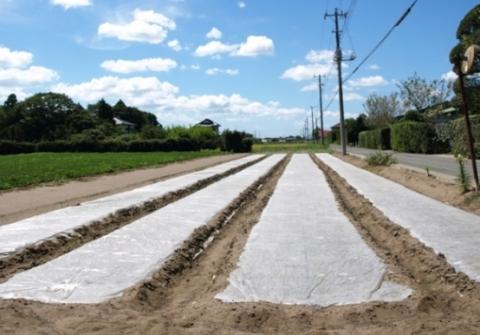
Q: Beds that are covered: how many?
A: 4